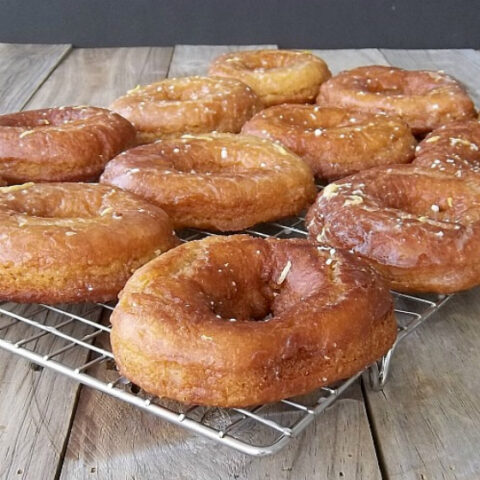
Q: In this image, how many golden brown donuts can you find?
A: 10